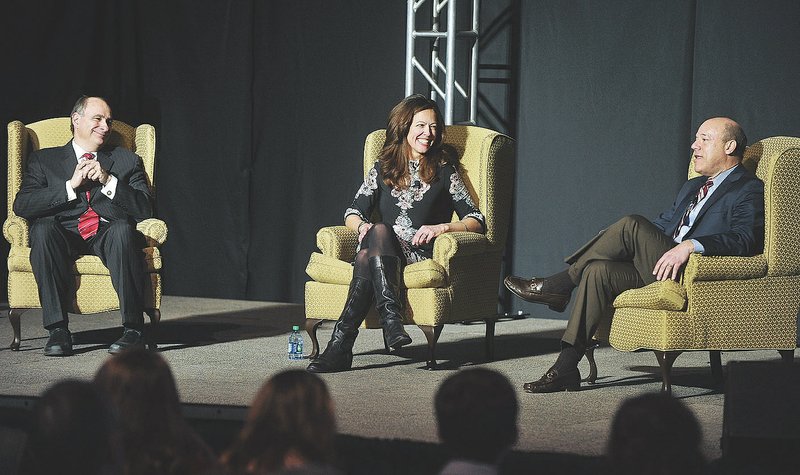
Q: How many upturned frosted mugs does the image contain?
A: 0